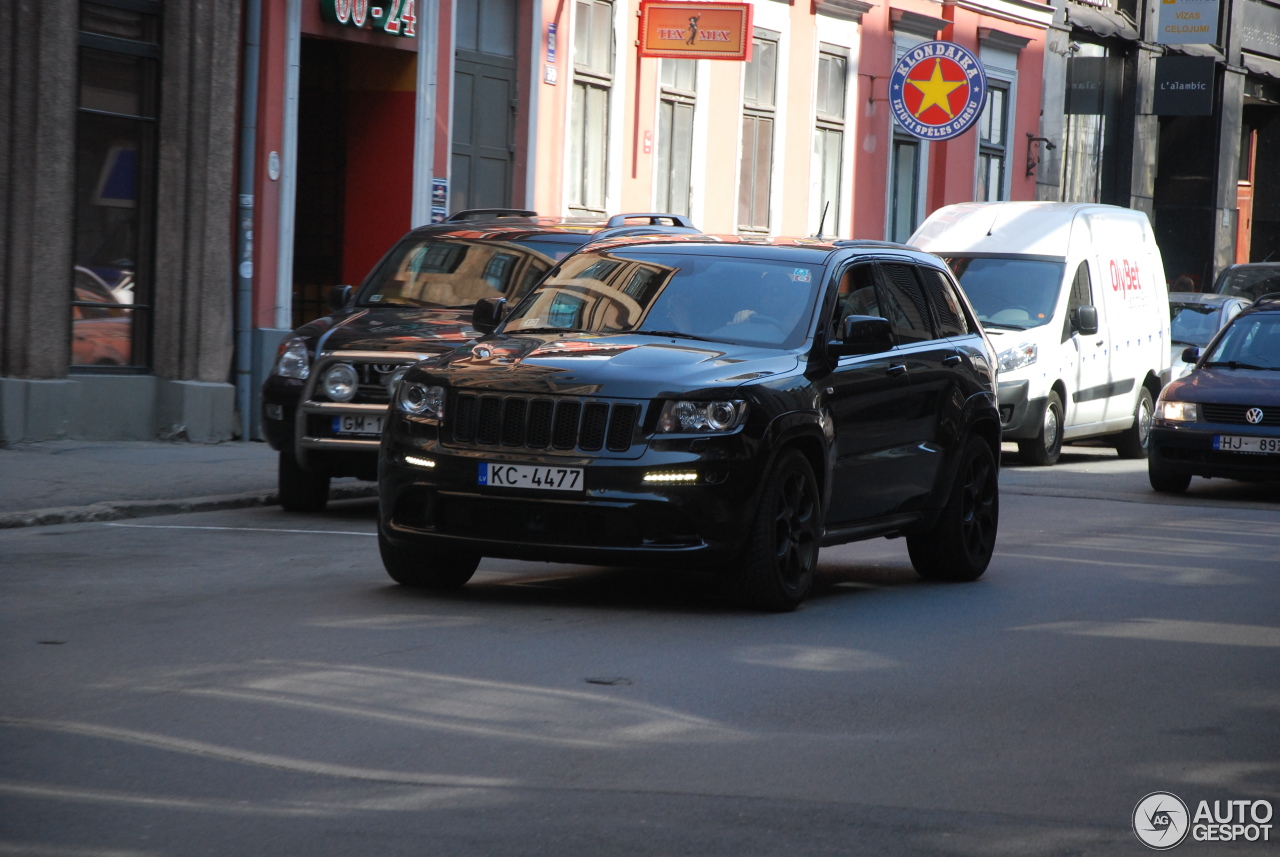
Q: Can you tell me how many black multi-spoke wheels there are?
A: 2